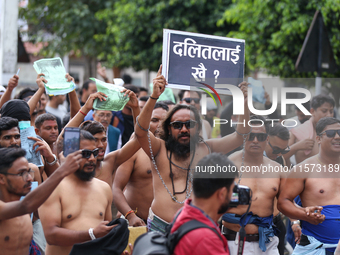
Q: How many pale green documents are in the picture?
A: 3